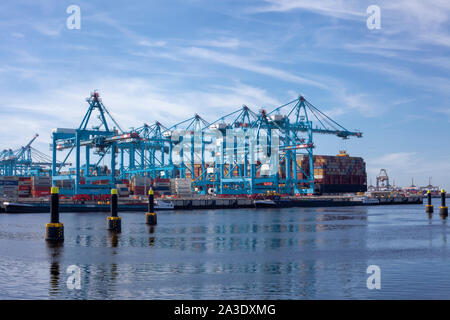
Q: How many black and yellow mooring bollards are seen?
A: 5